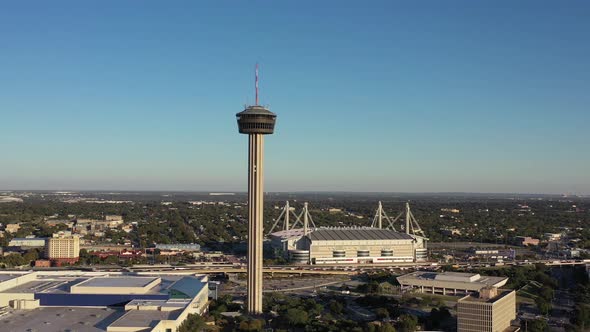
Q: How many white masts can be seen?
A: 4